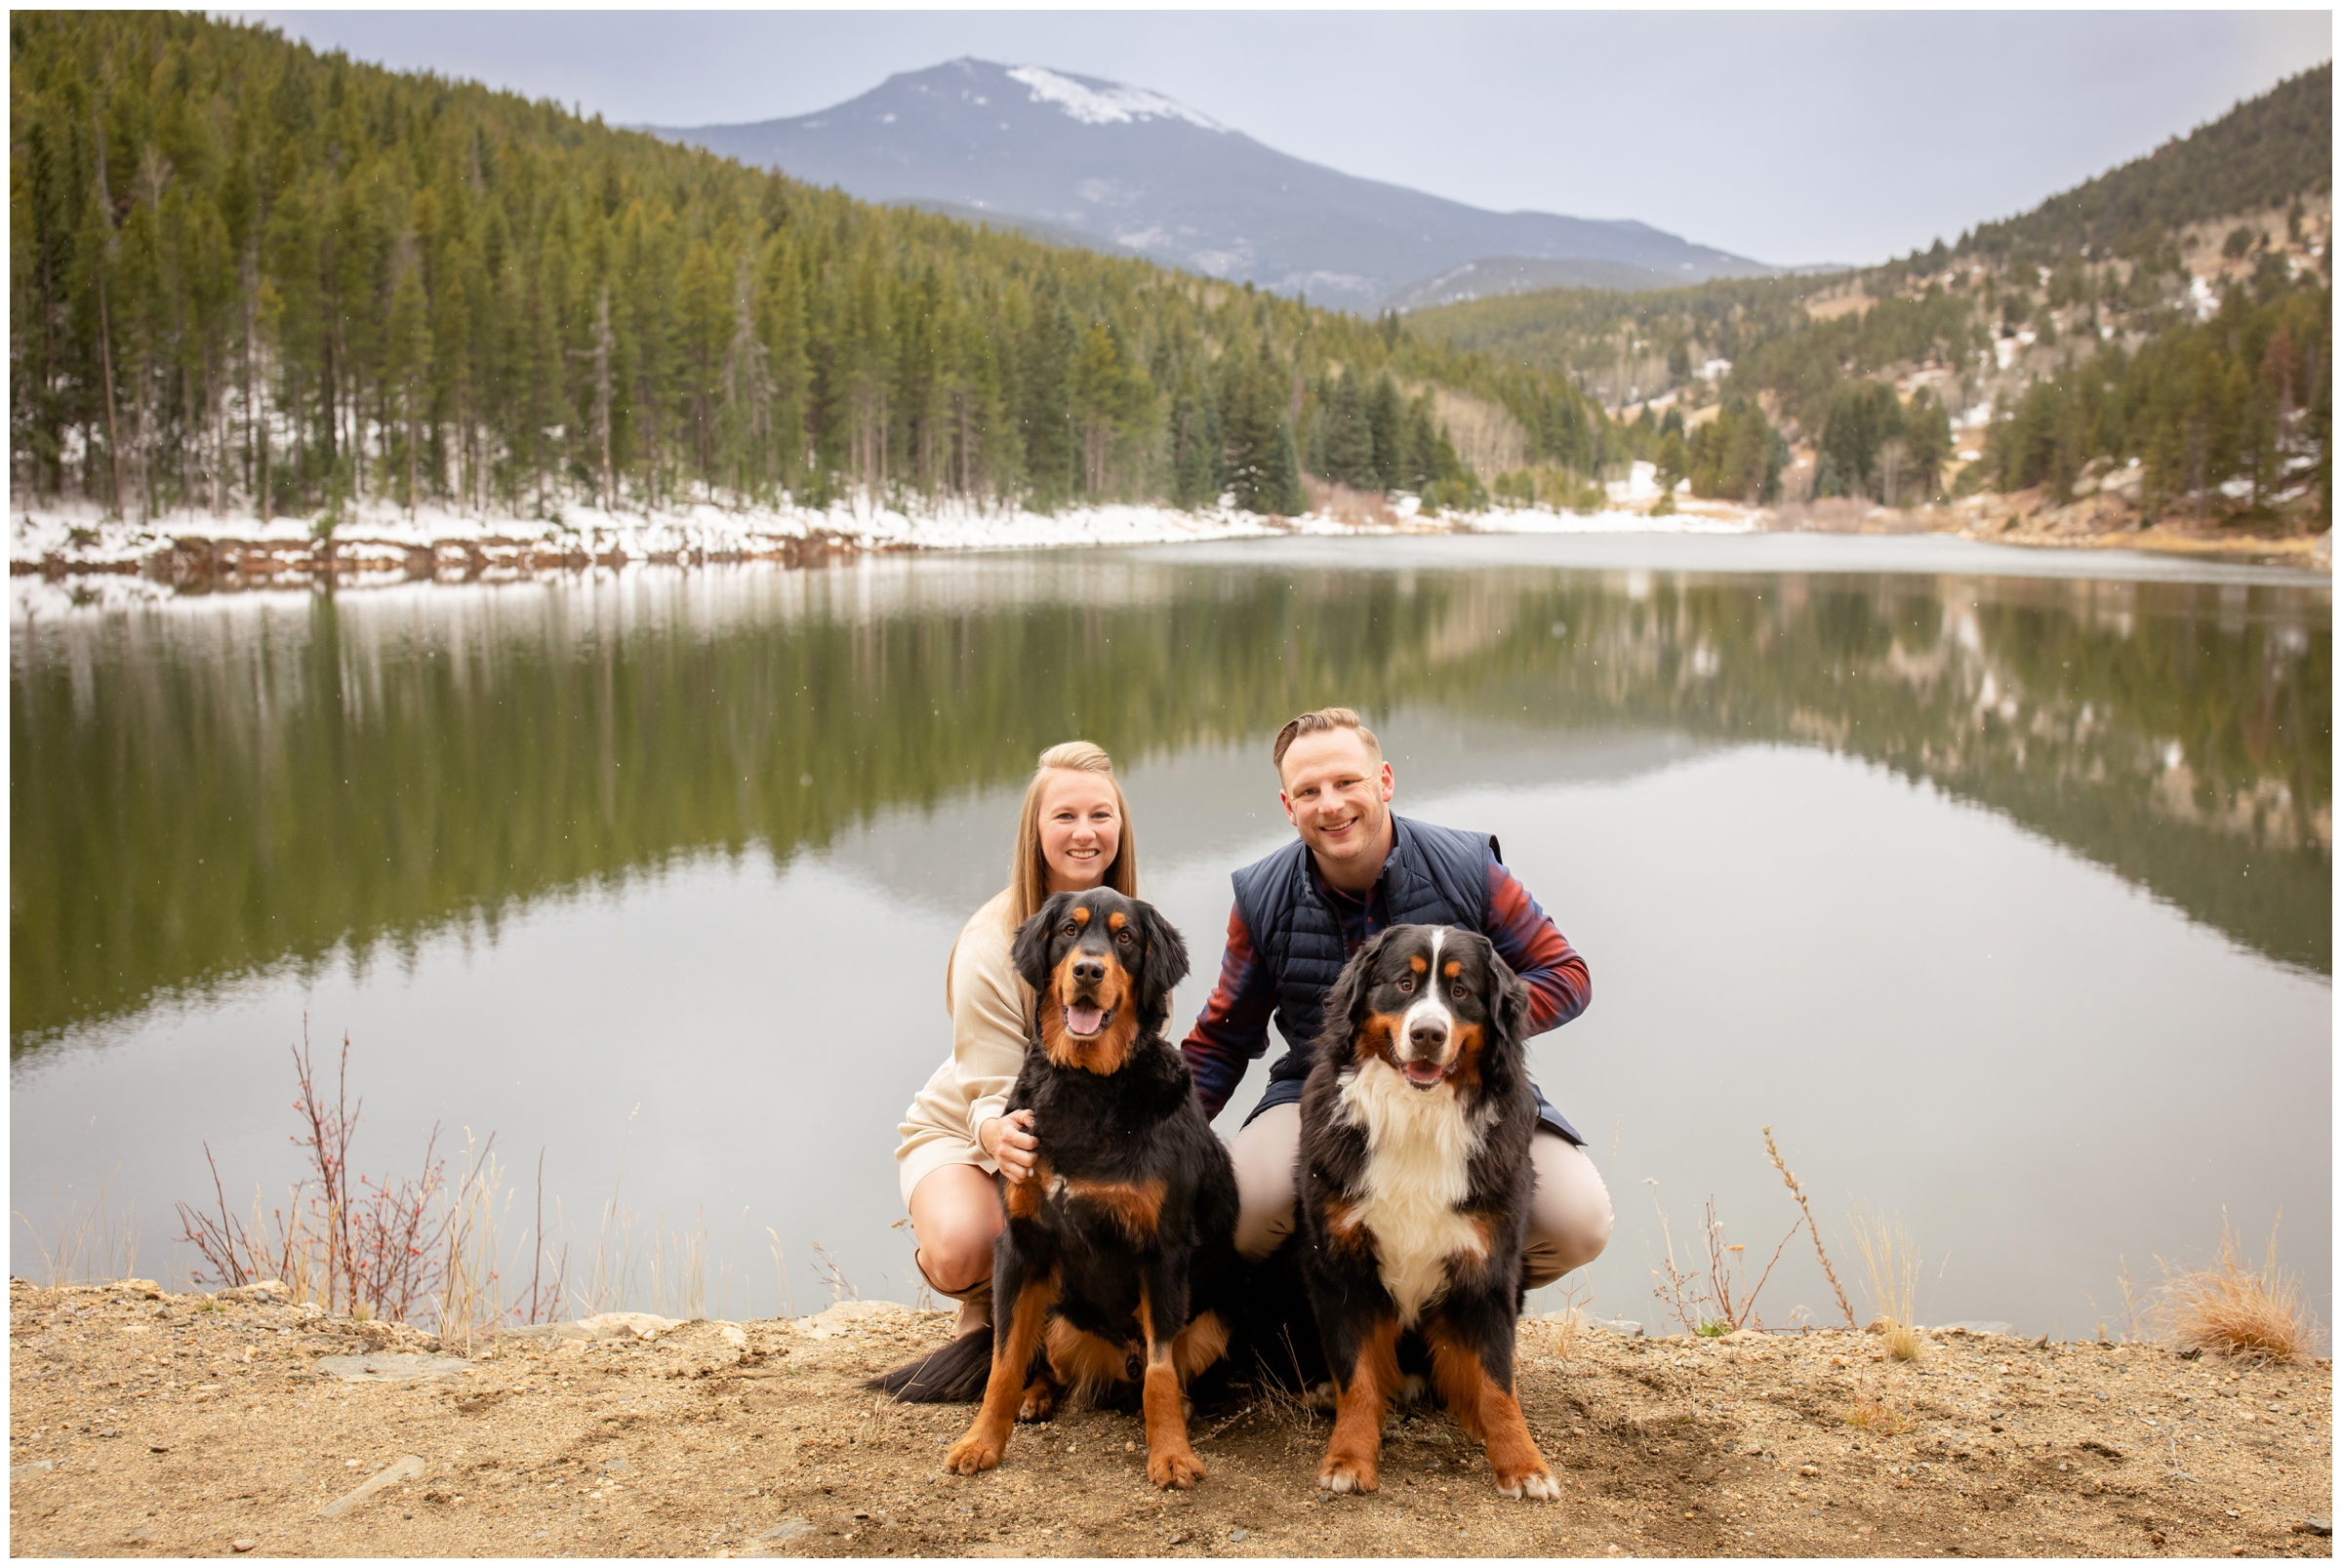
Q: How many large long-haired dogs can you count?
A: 2